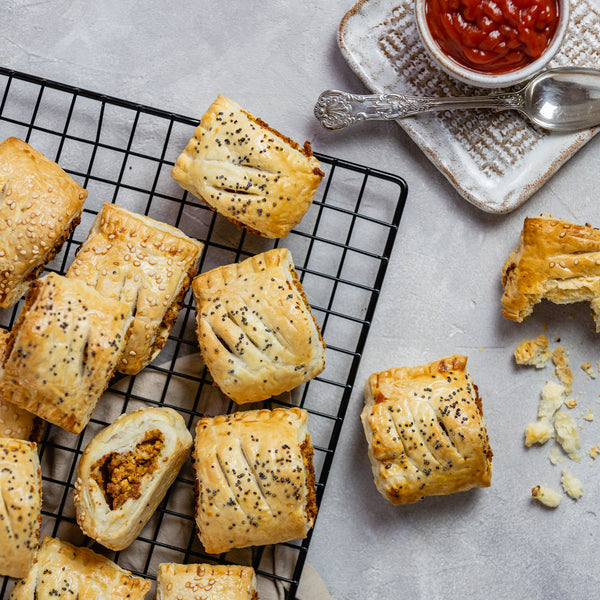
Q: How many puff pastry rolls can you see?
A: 13